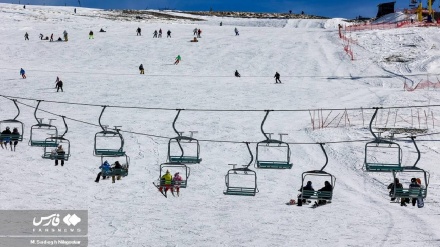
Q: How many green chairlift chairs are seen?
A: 12